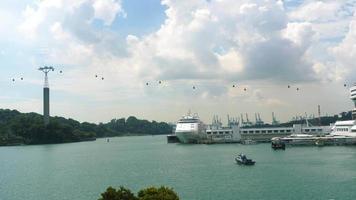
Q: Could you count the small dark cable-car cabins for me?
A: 13